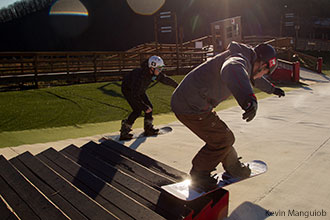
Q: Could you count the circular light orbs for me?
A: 2